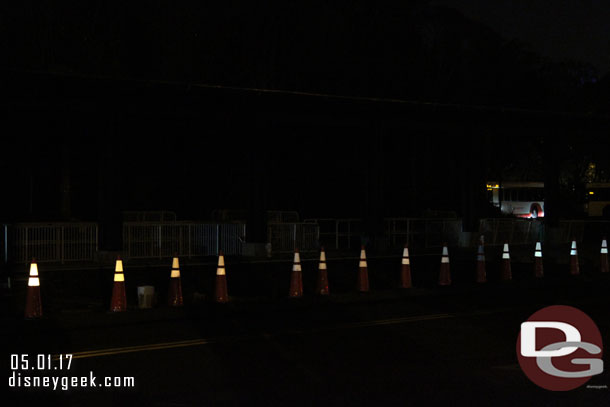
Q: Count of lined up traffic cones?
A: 14